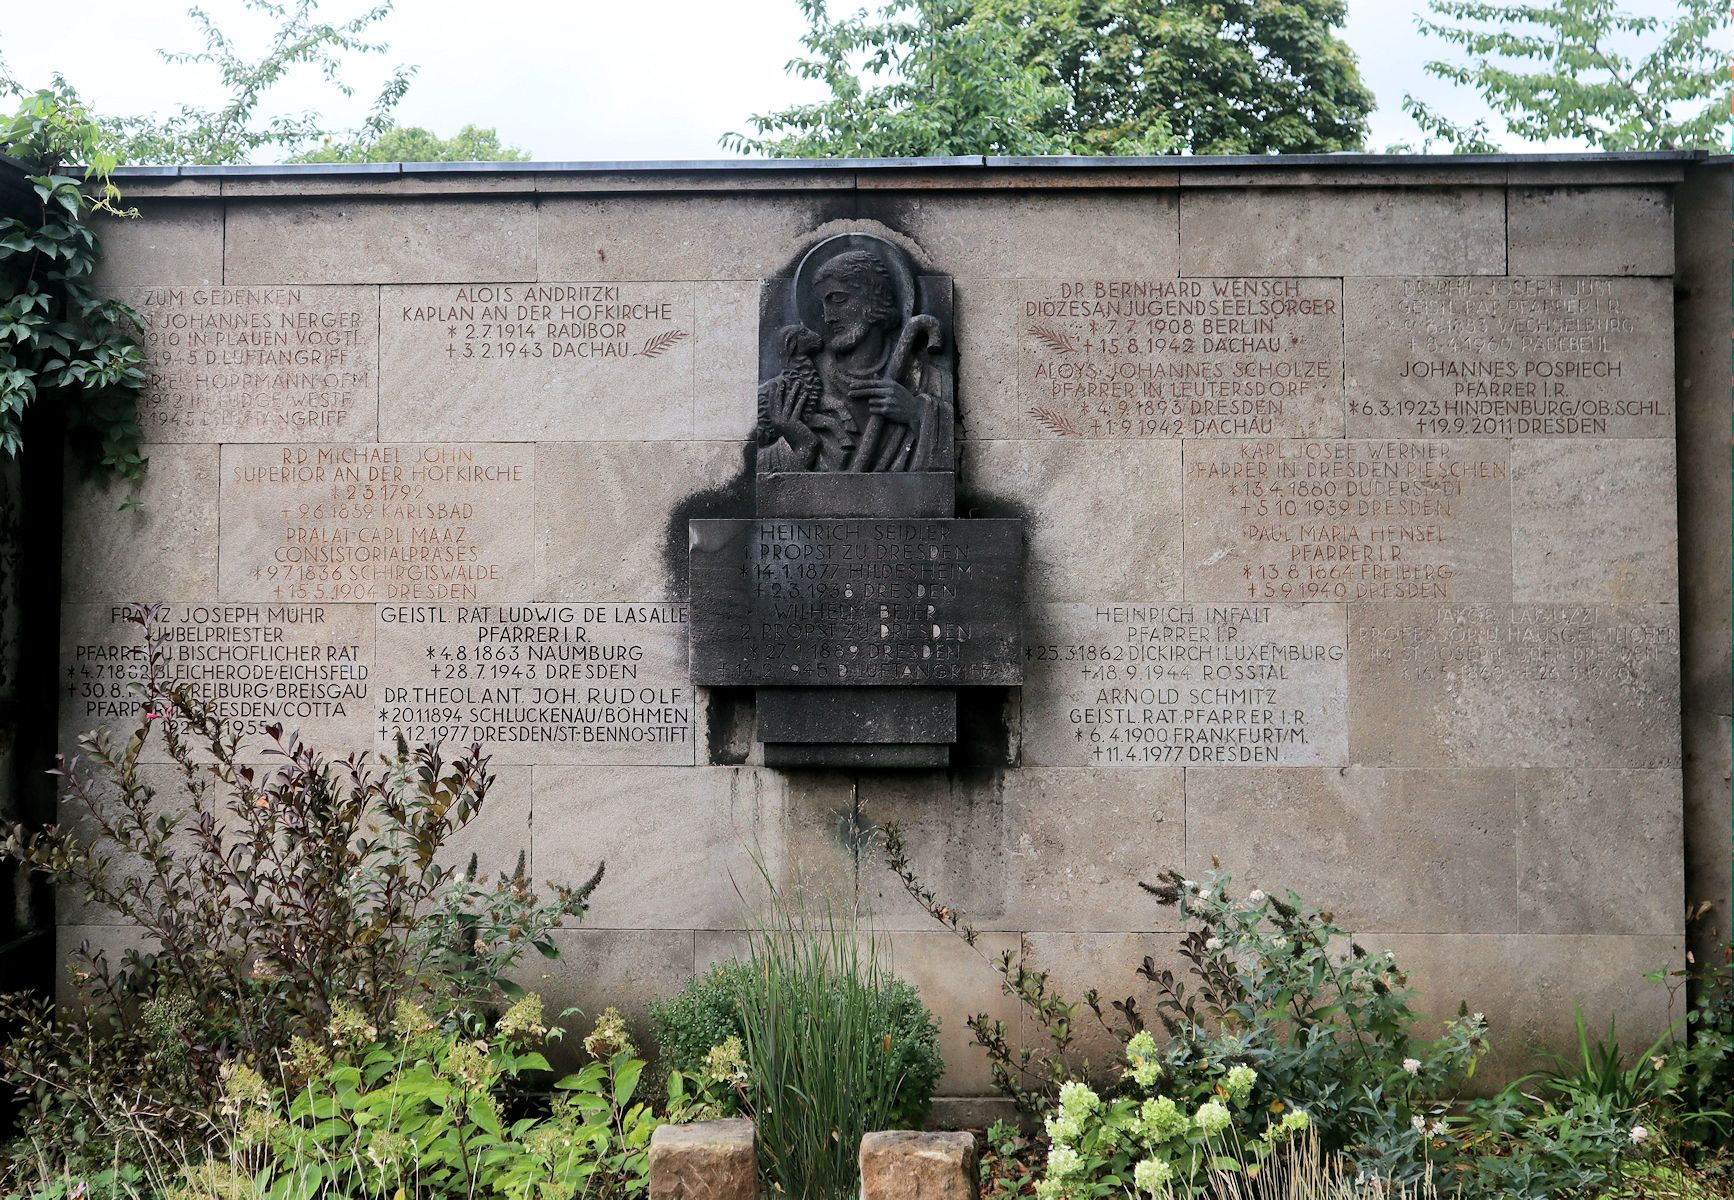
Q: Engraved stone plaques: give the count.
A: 11